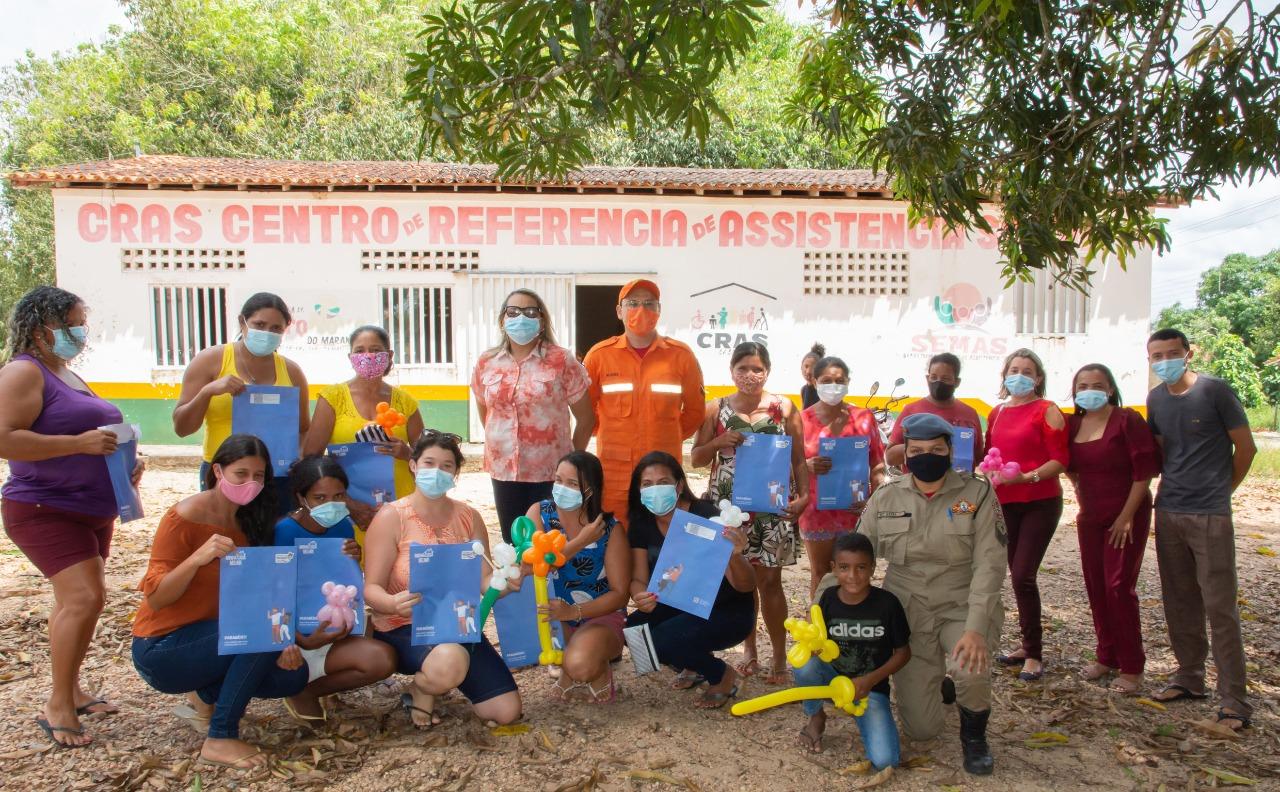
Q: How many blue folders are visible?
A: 11